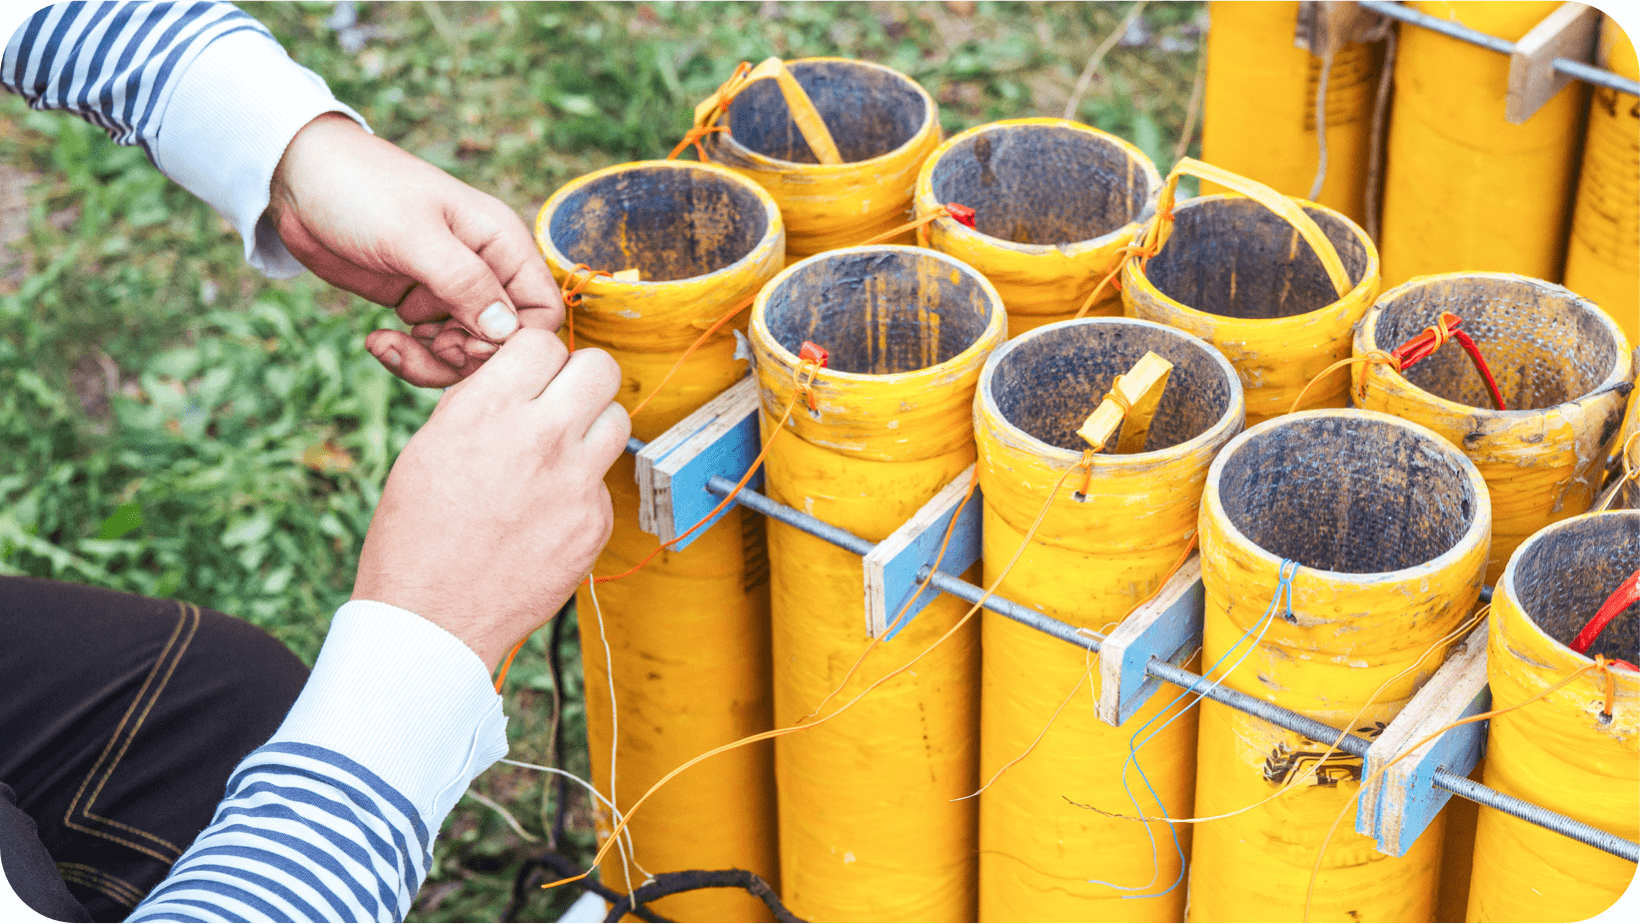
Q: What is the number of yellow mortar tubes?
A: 12